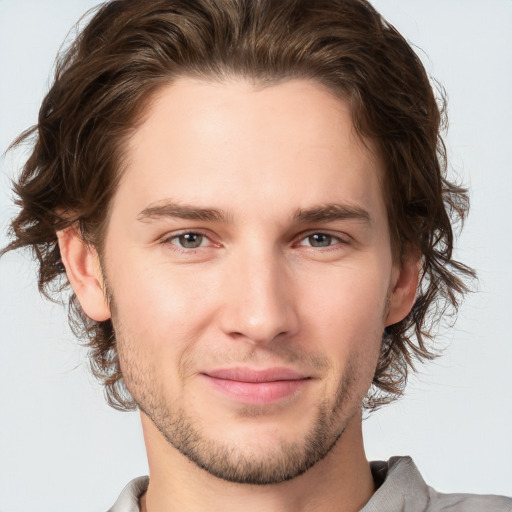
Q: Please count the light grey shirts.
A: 1